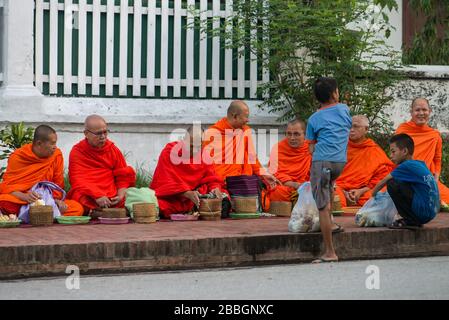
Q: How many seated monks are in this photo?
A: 7